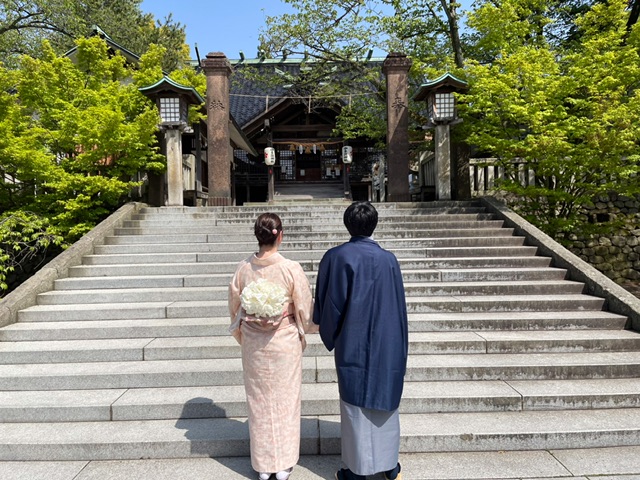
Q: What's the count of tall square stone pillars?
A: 2